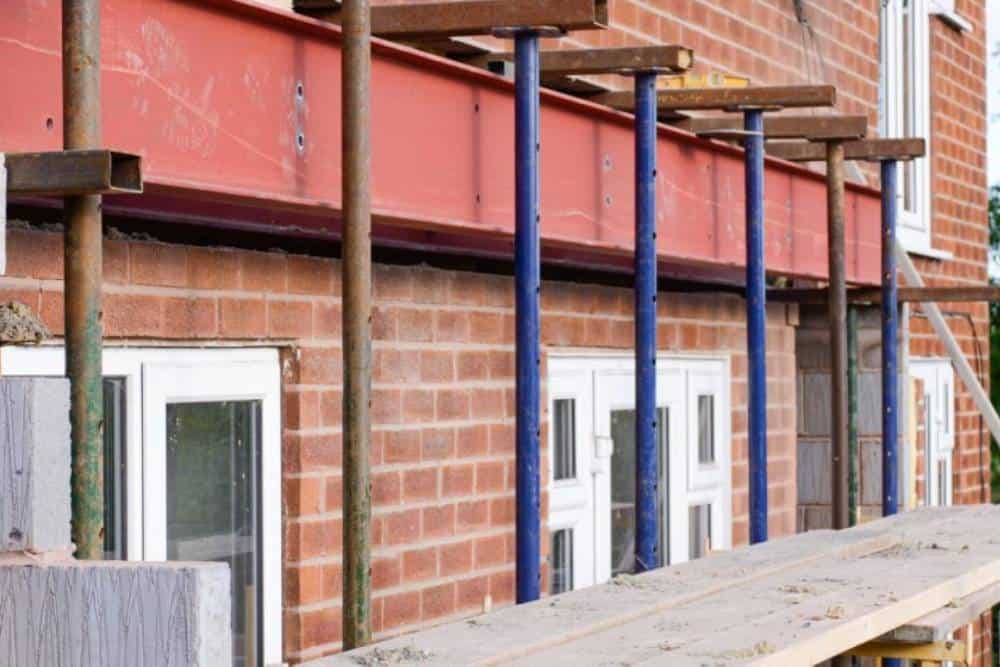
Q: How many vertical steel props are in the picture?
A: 8